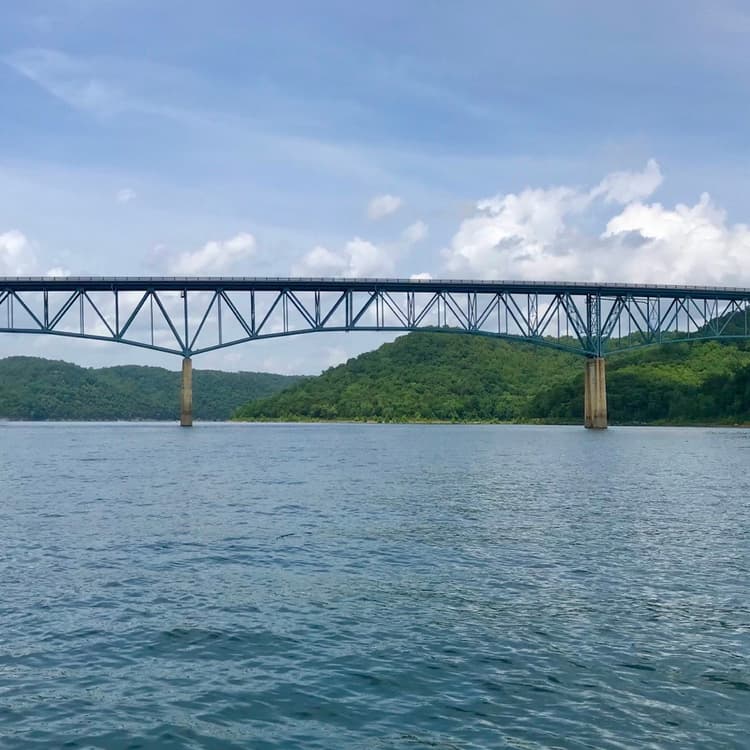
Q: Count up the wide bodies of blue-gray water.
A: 1